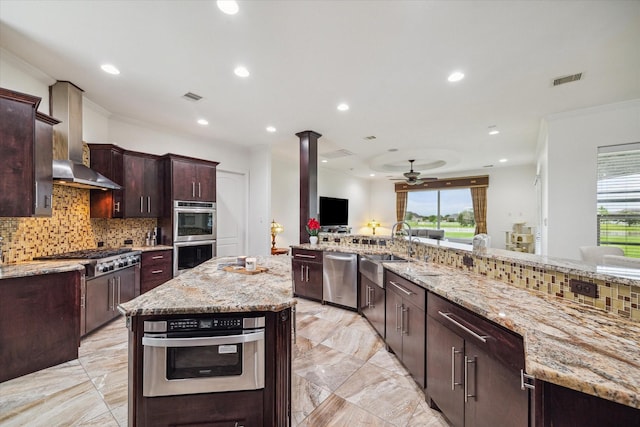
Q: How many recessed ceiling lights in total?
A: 11